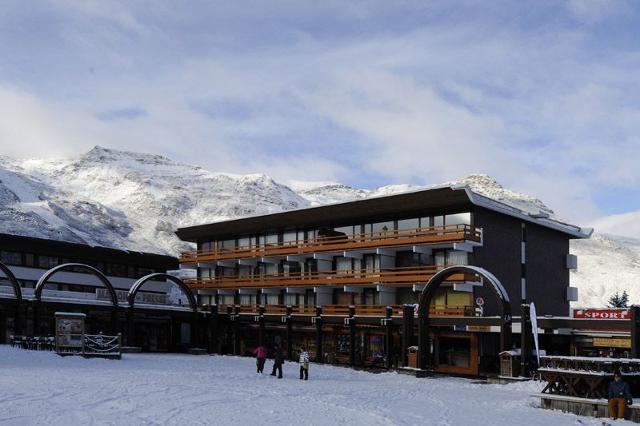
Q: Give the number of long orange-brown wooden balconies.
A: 3